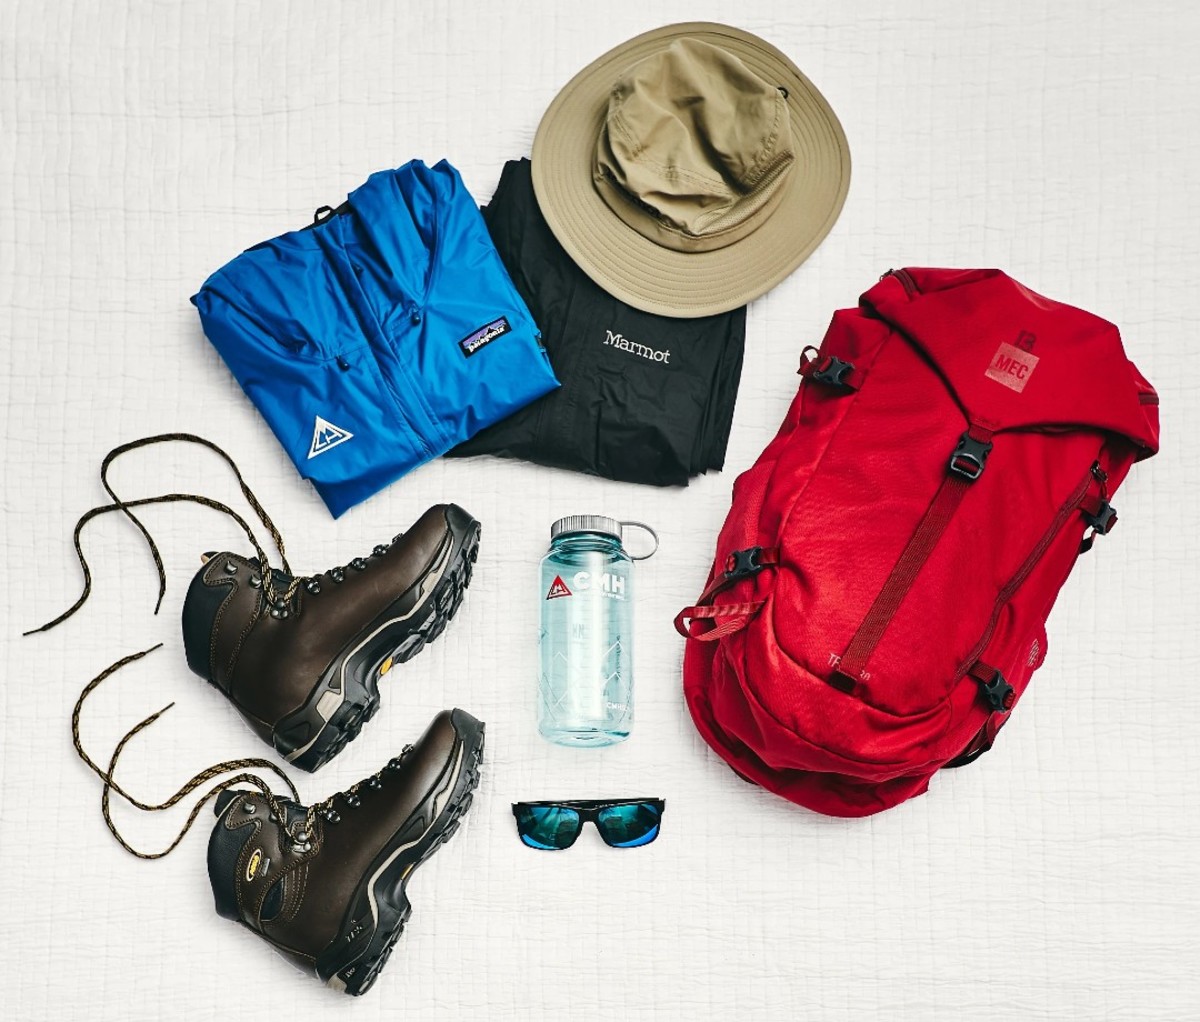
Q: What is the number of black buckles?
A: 5